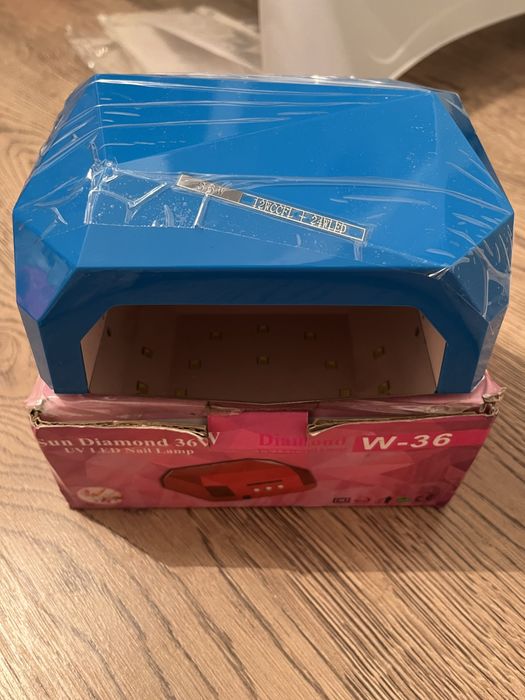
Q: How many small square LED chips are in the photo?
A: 12